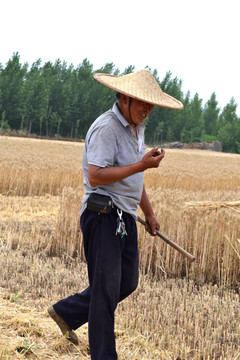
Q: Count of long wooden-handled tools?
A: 1